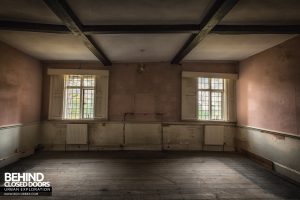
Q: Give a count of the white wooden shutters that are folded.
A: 4